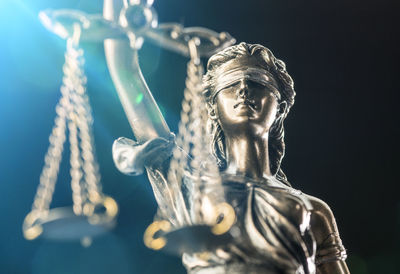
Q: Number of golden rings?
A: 4